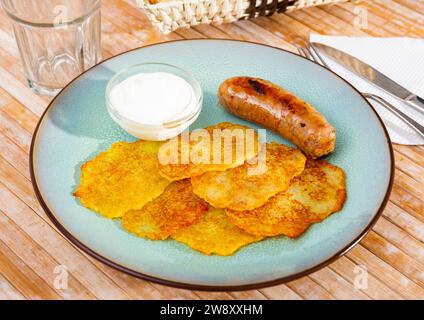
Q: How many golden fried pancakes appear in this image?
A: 6